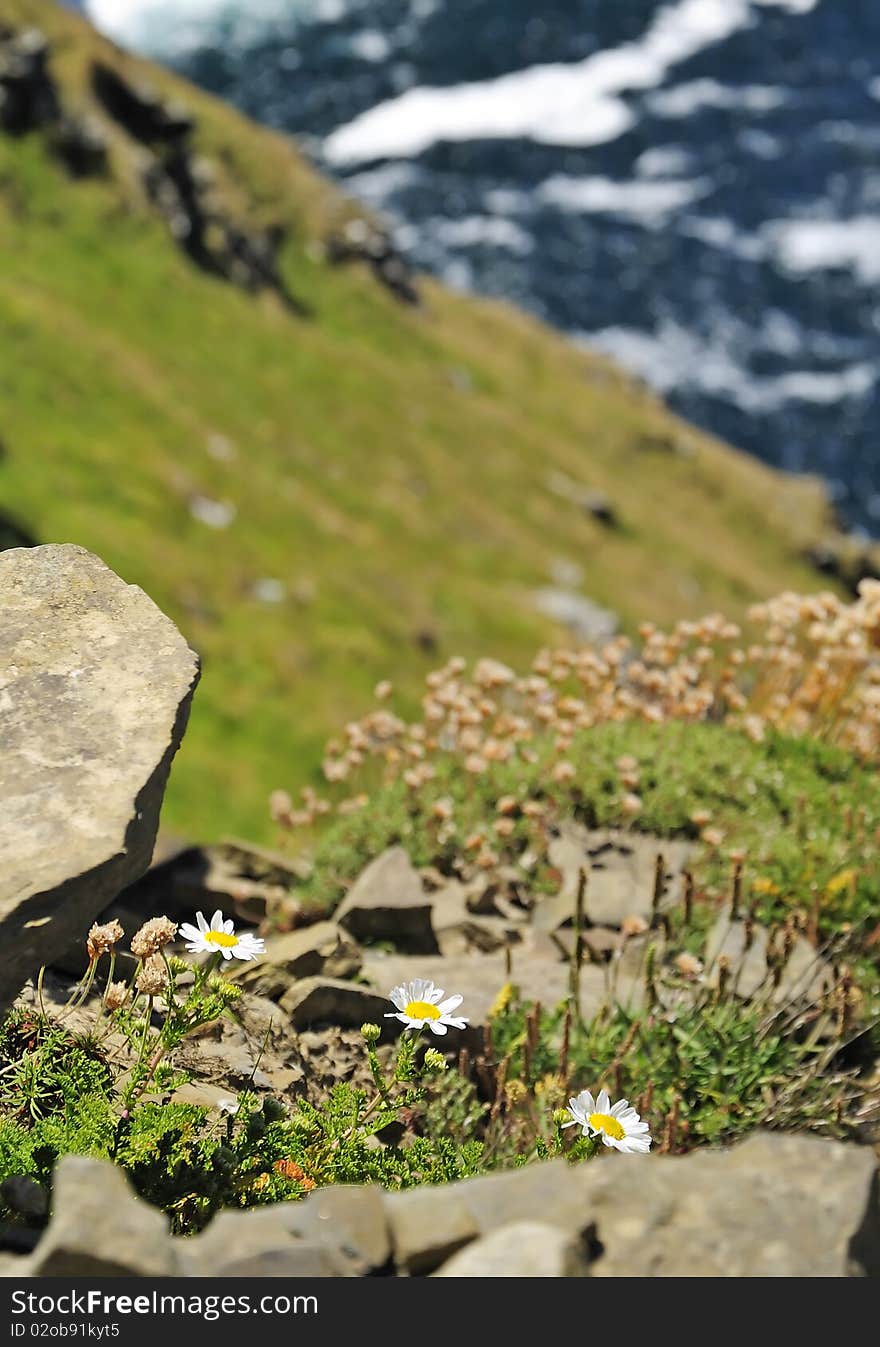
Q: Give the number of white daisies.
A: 3